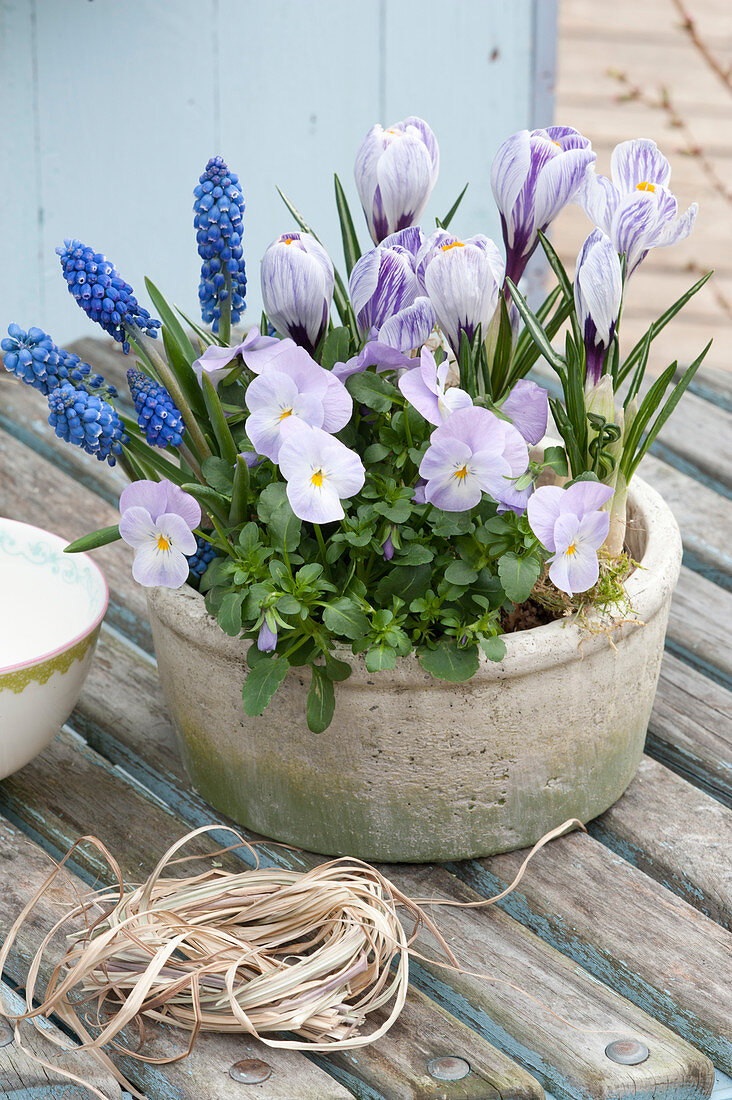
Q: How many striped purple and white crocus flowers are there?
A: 7